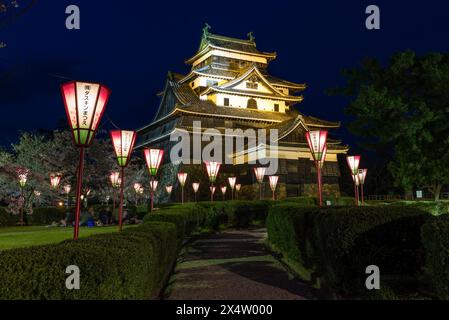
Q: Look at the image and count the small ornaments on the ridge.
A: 2